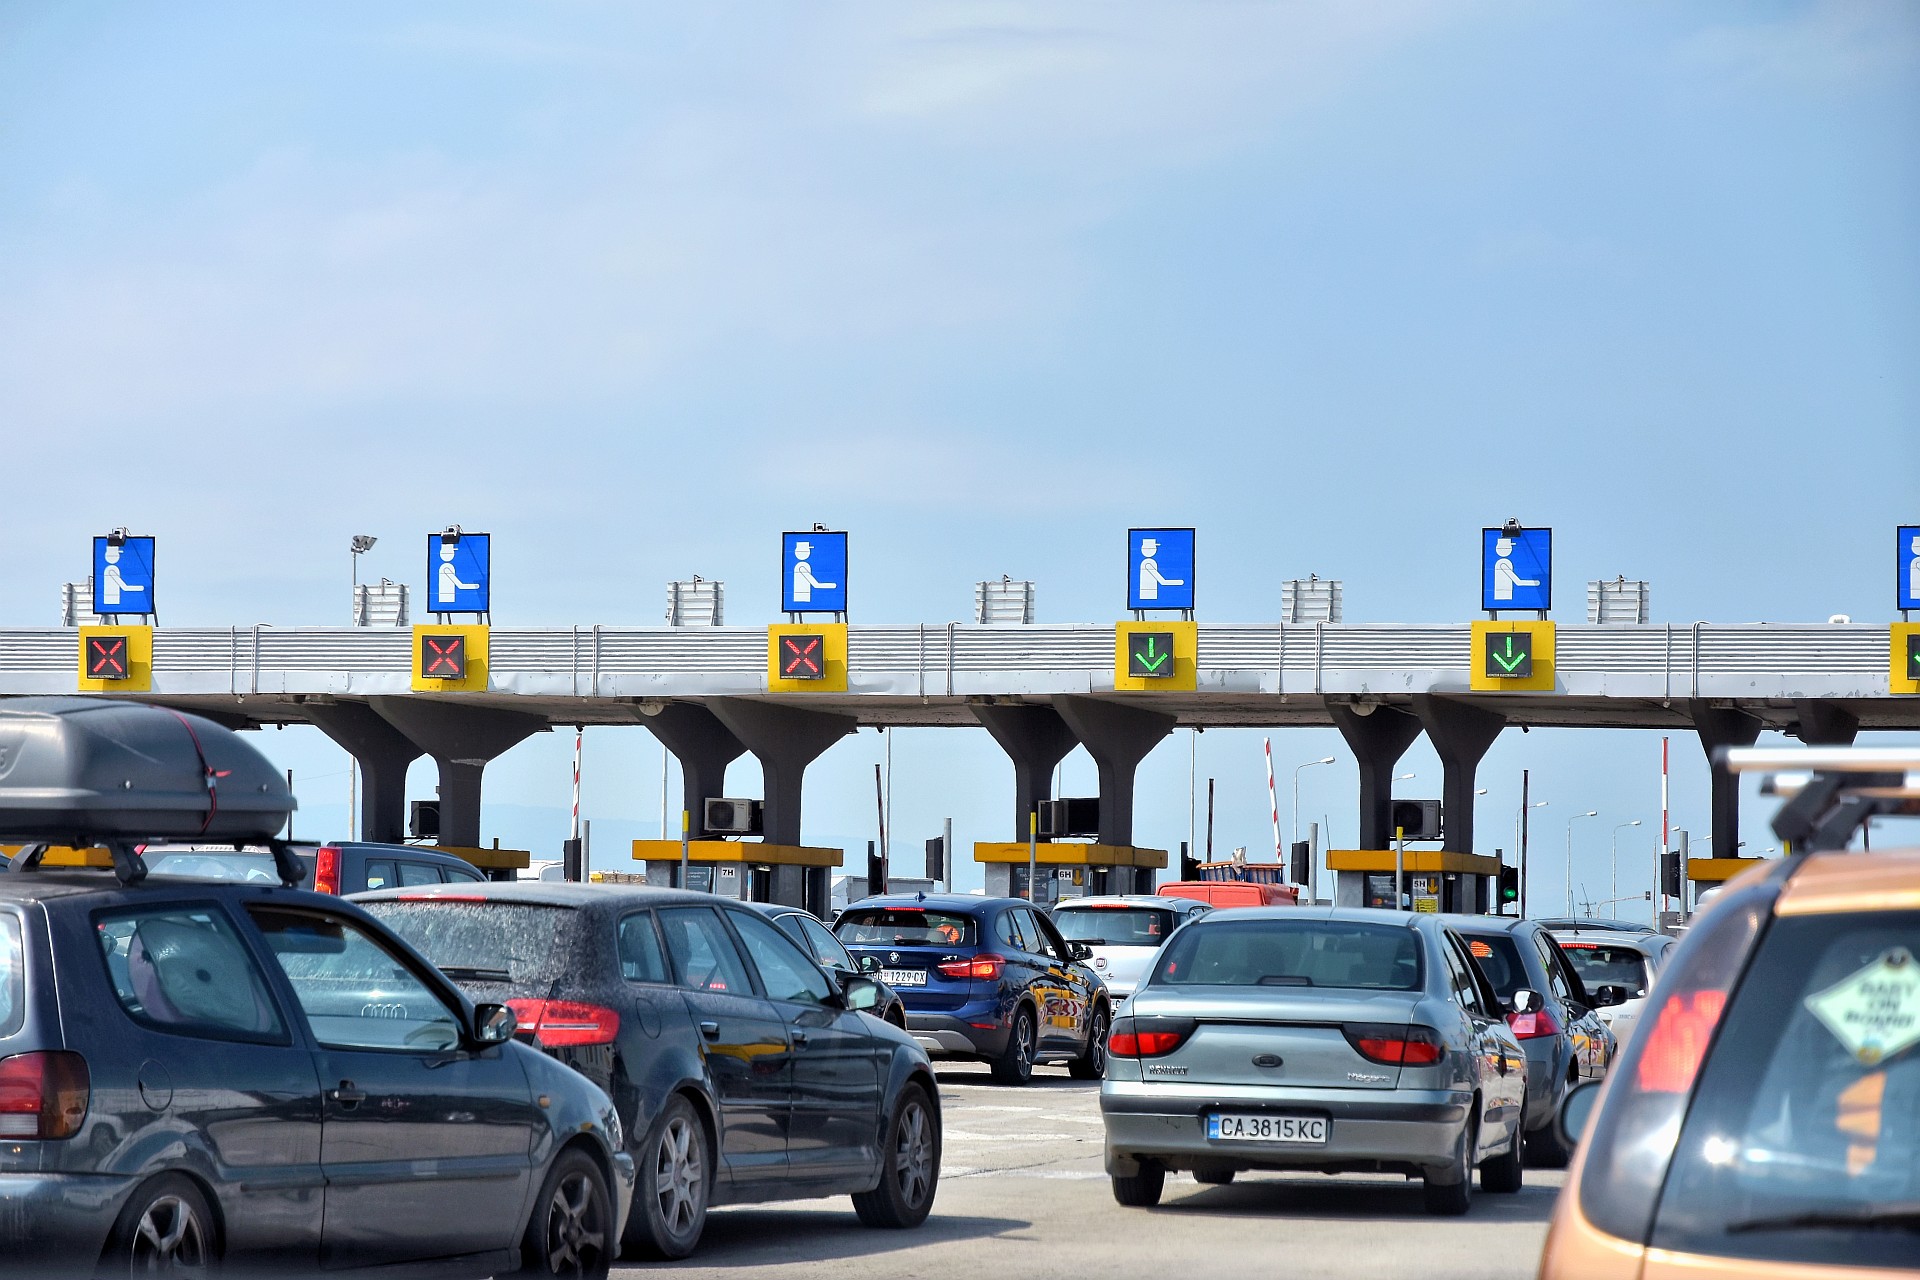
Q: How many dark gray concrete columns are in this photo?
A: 10